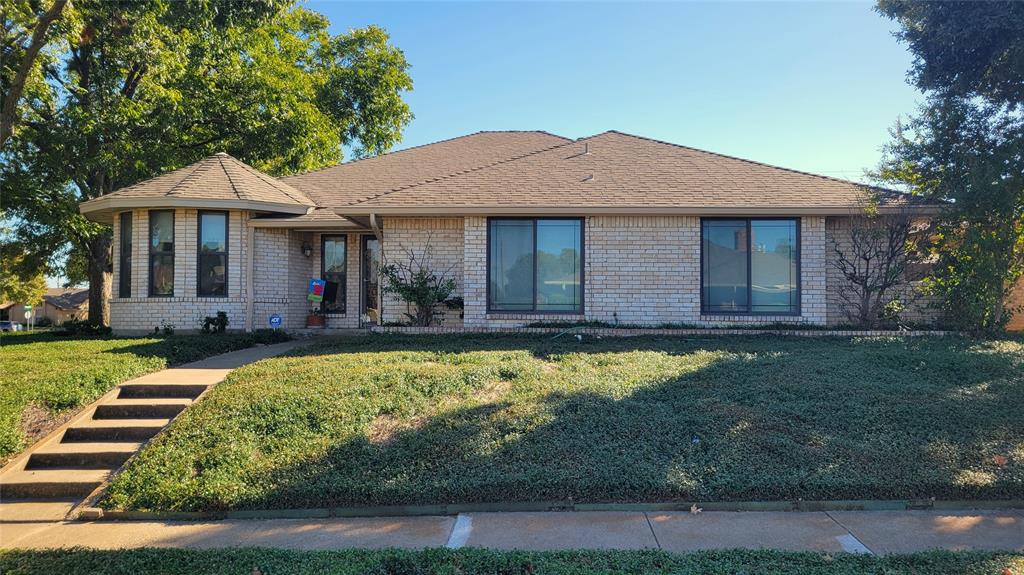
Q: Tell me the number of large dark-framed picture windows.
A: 2